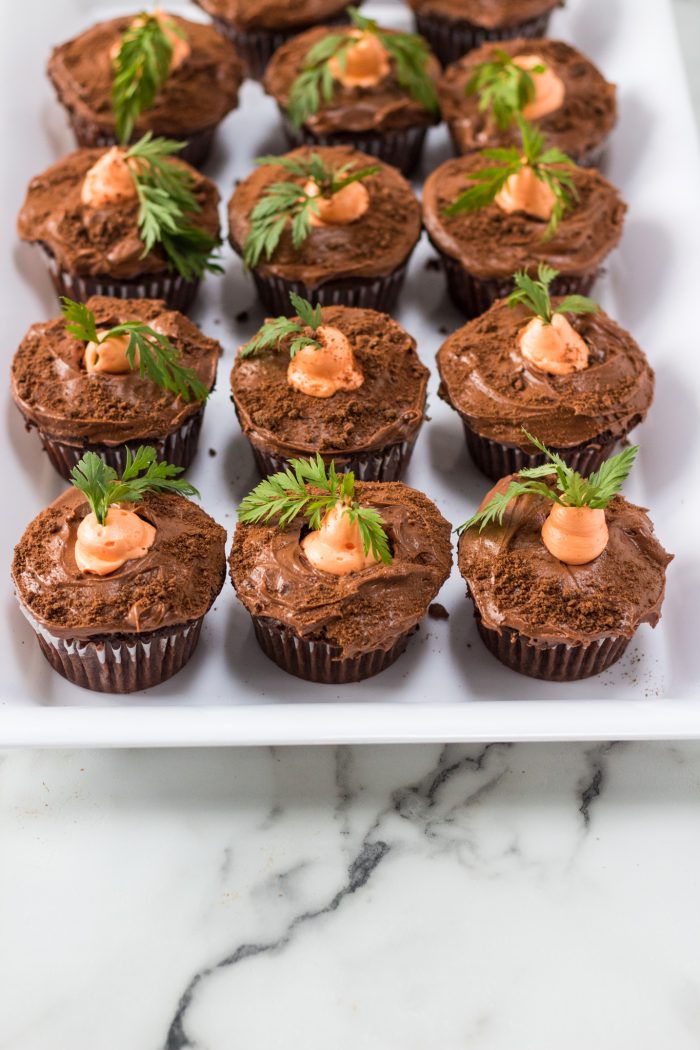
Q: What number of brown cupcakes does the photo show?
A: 14